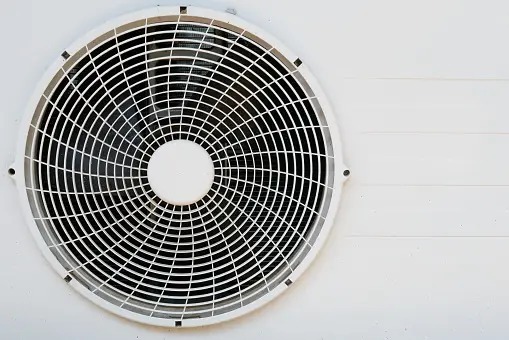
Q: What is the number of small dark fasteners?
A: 8